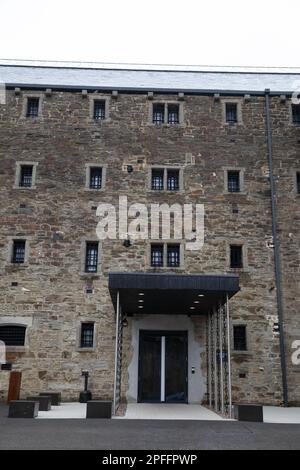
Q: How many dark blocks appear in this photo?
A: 5